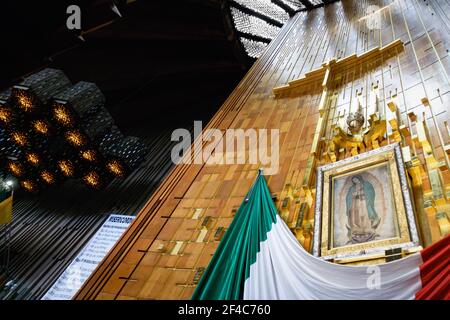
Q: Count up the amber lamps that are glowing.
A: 14